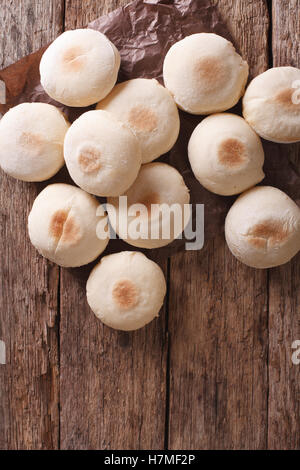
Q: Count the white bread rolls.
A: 11